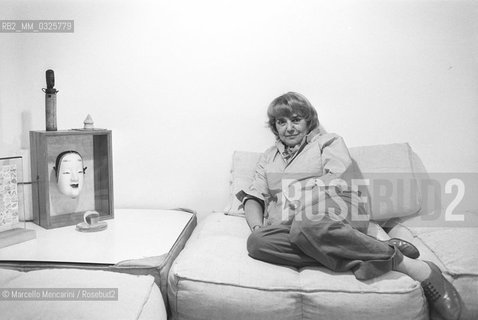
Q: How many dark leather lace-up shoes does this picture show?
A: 2